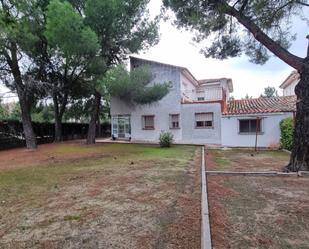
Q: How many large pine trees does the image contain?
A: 4